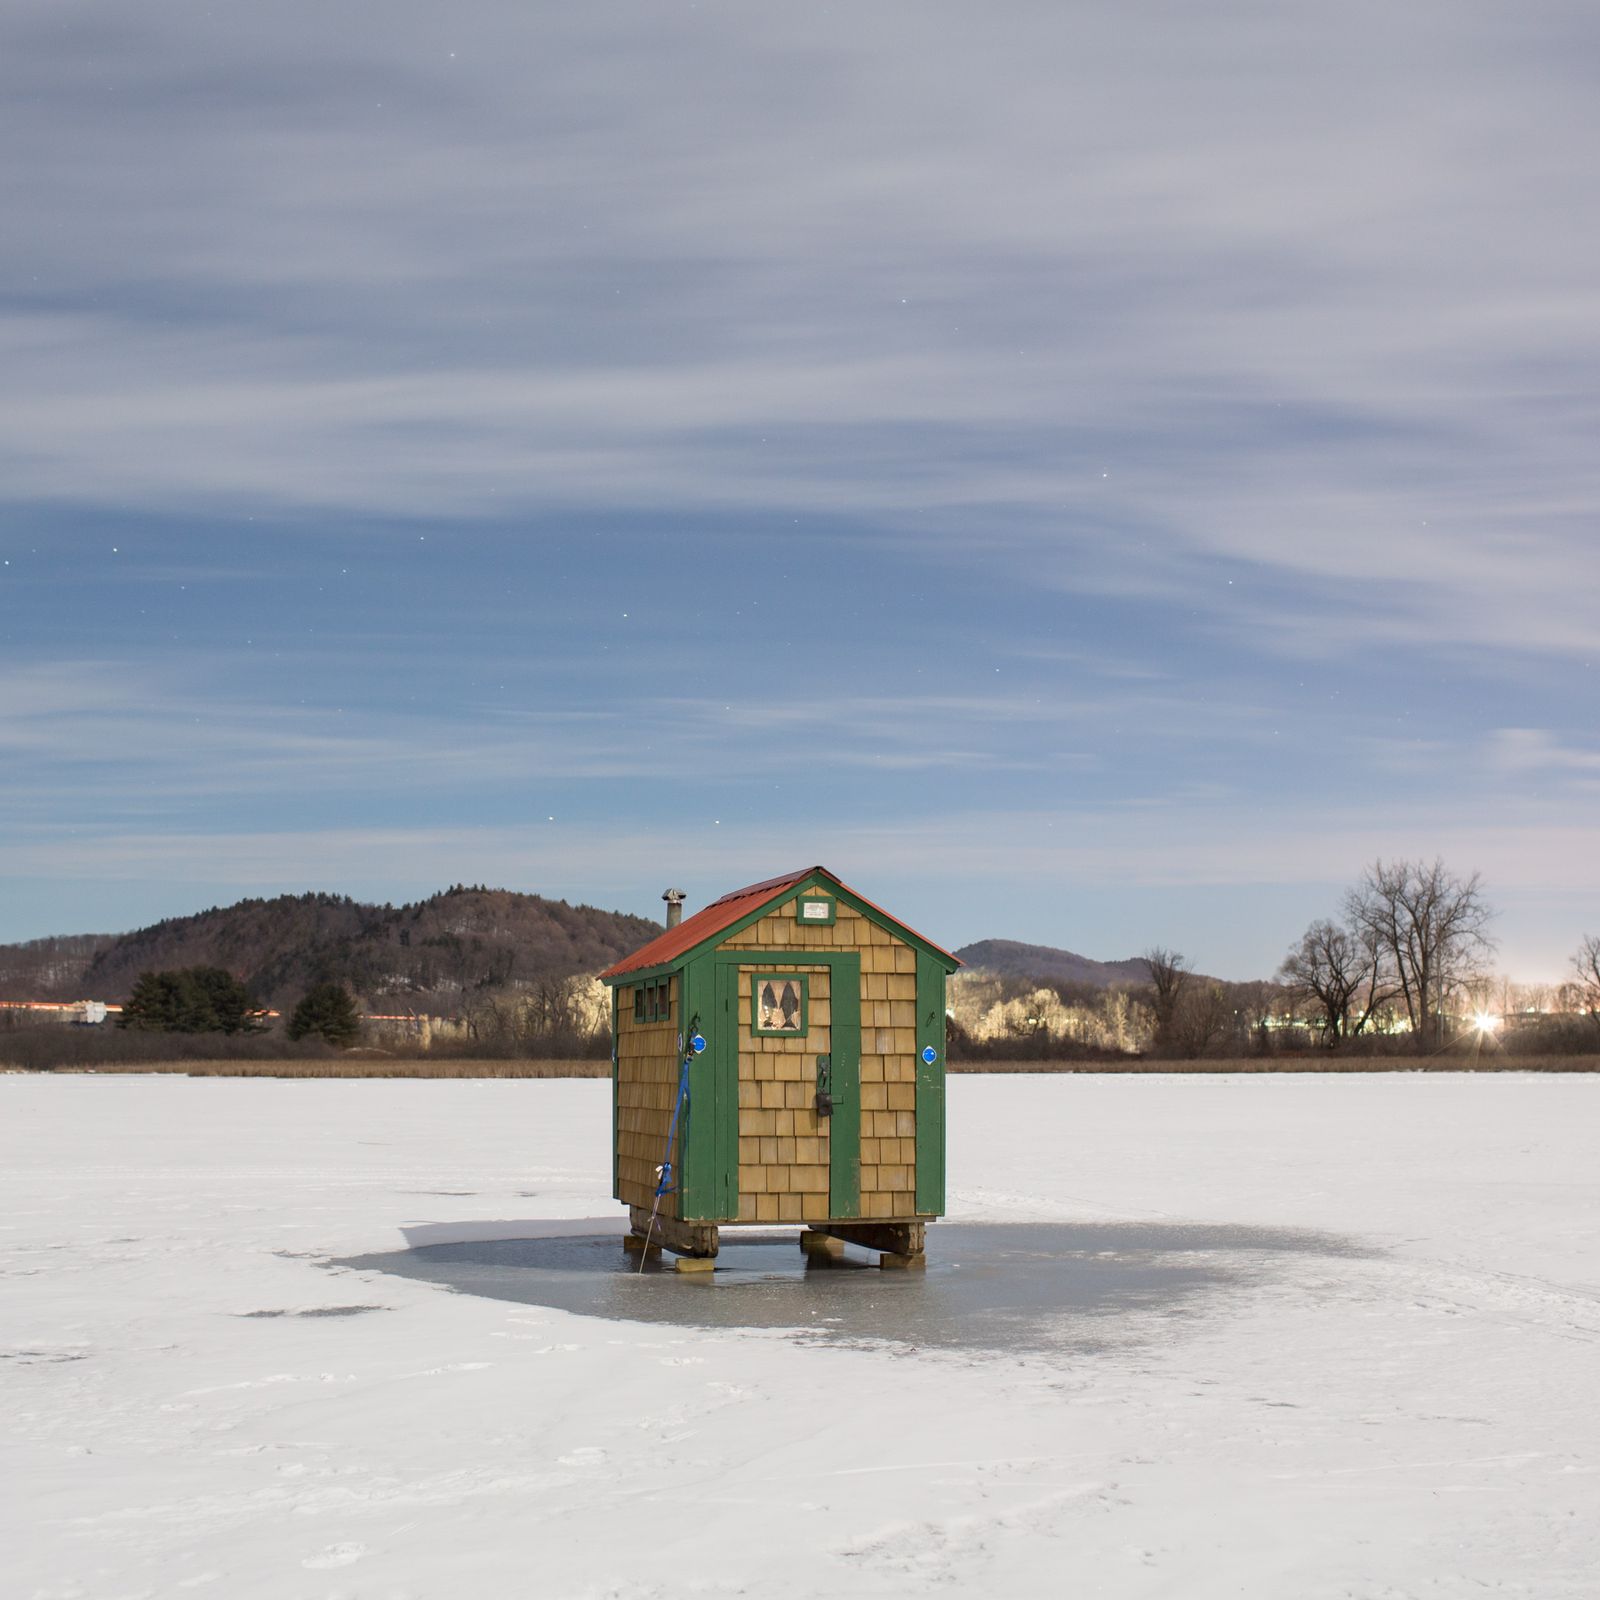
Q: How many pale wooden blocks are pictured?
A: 4